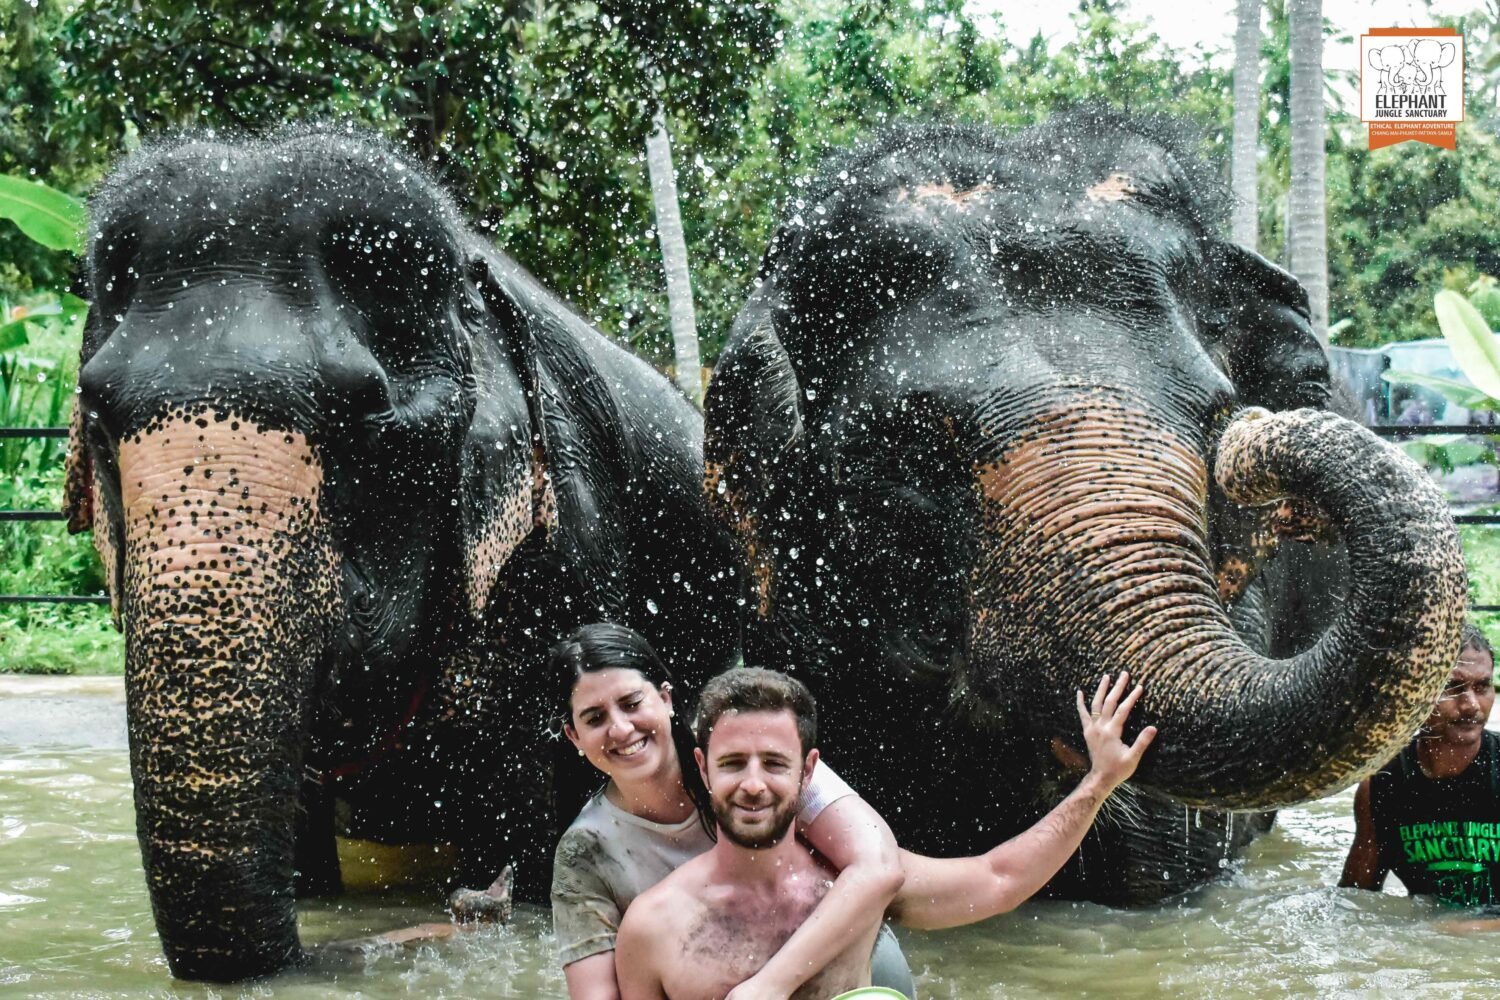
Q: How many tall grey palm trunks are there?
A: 3